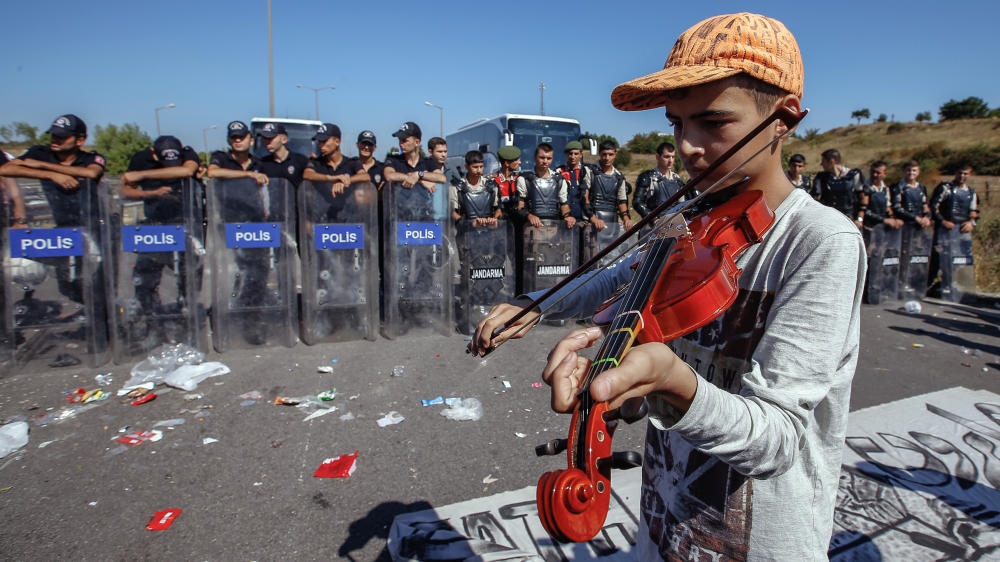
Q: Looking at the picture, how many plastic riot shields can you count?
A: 11